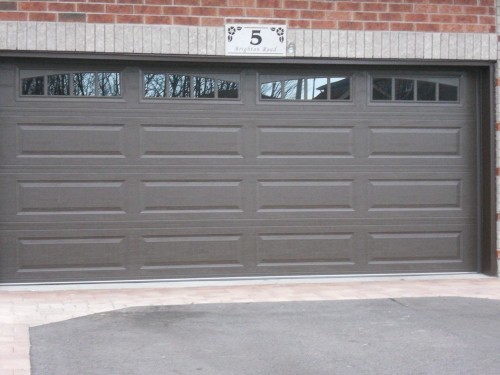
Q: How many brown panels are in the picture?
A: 12